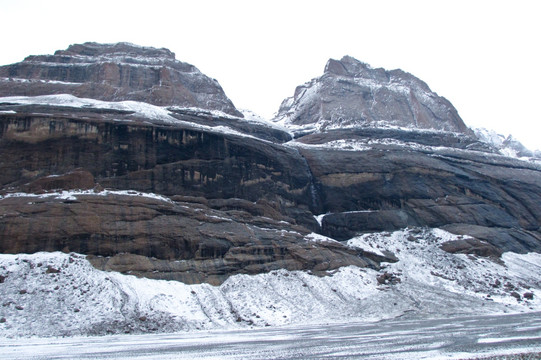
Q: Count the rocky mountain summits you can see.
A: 2